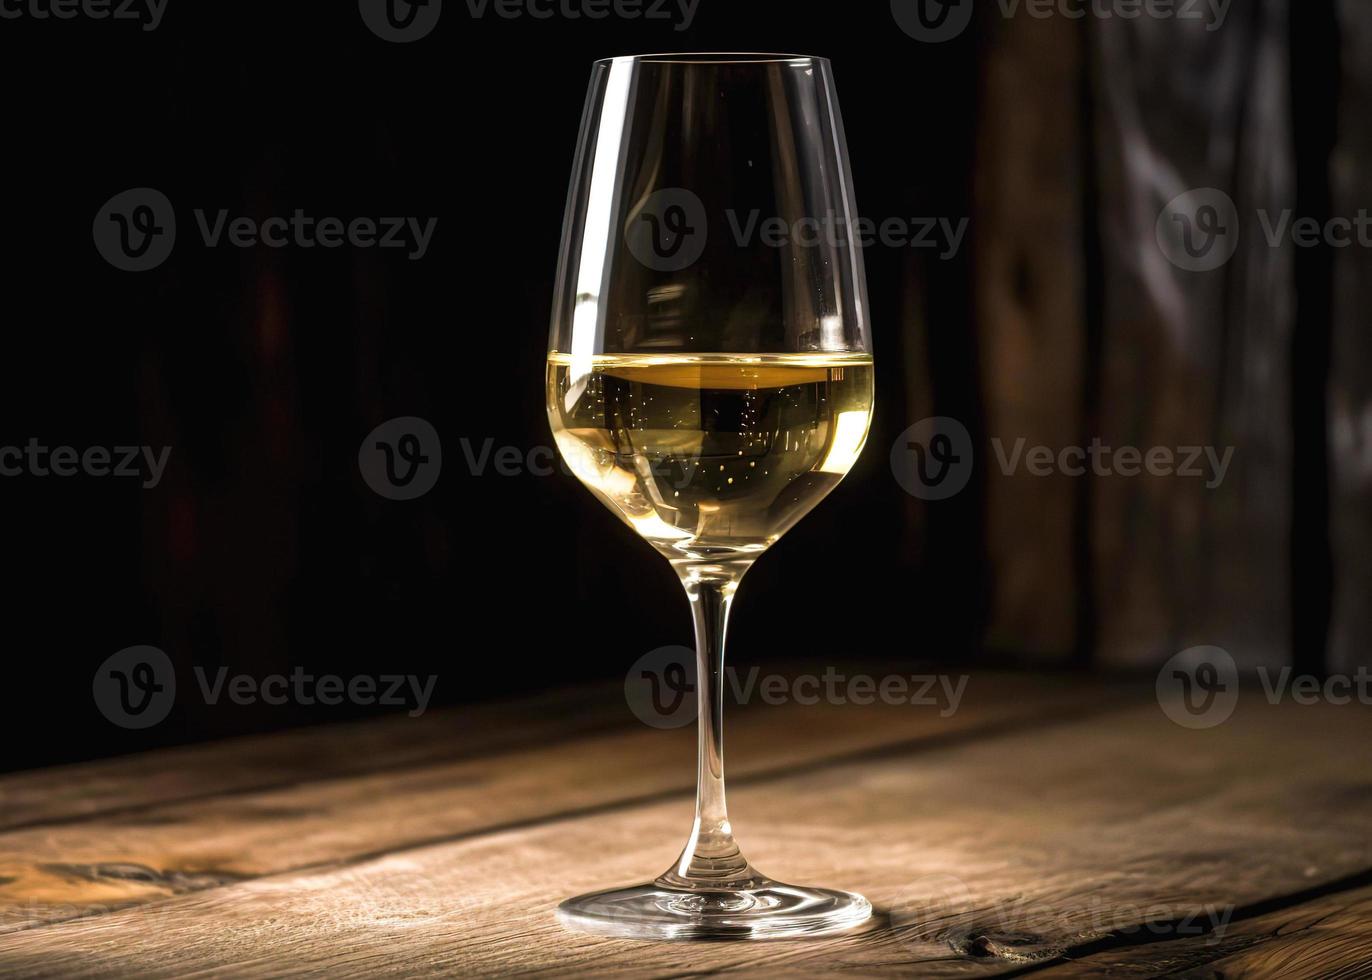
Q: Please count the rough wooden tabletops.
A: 1